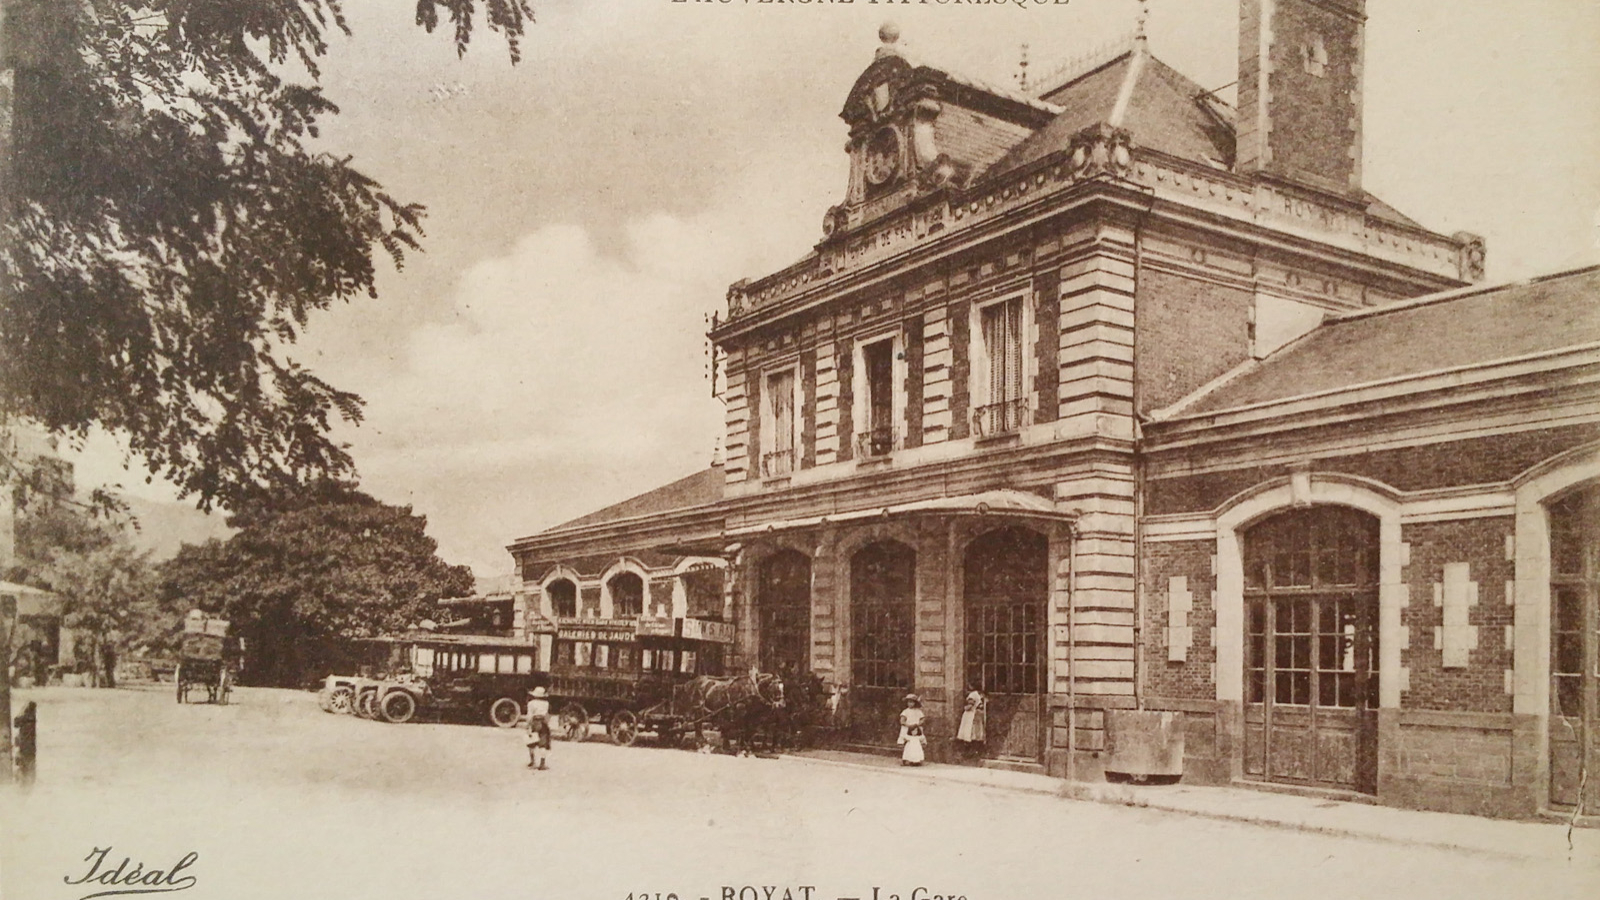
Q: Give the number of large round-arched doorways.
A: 5